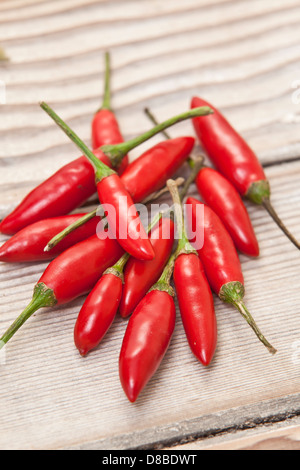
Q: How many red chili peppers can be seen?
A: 13